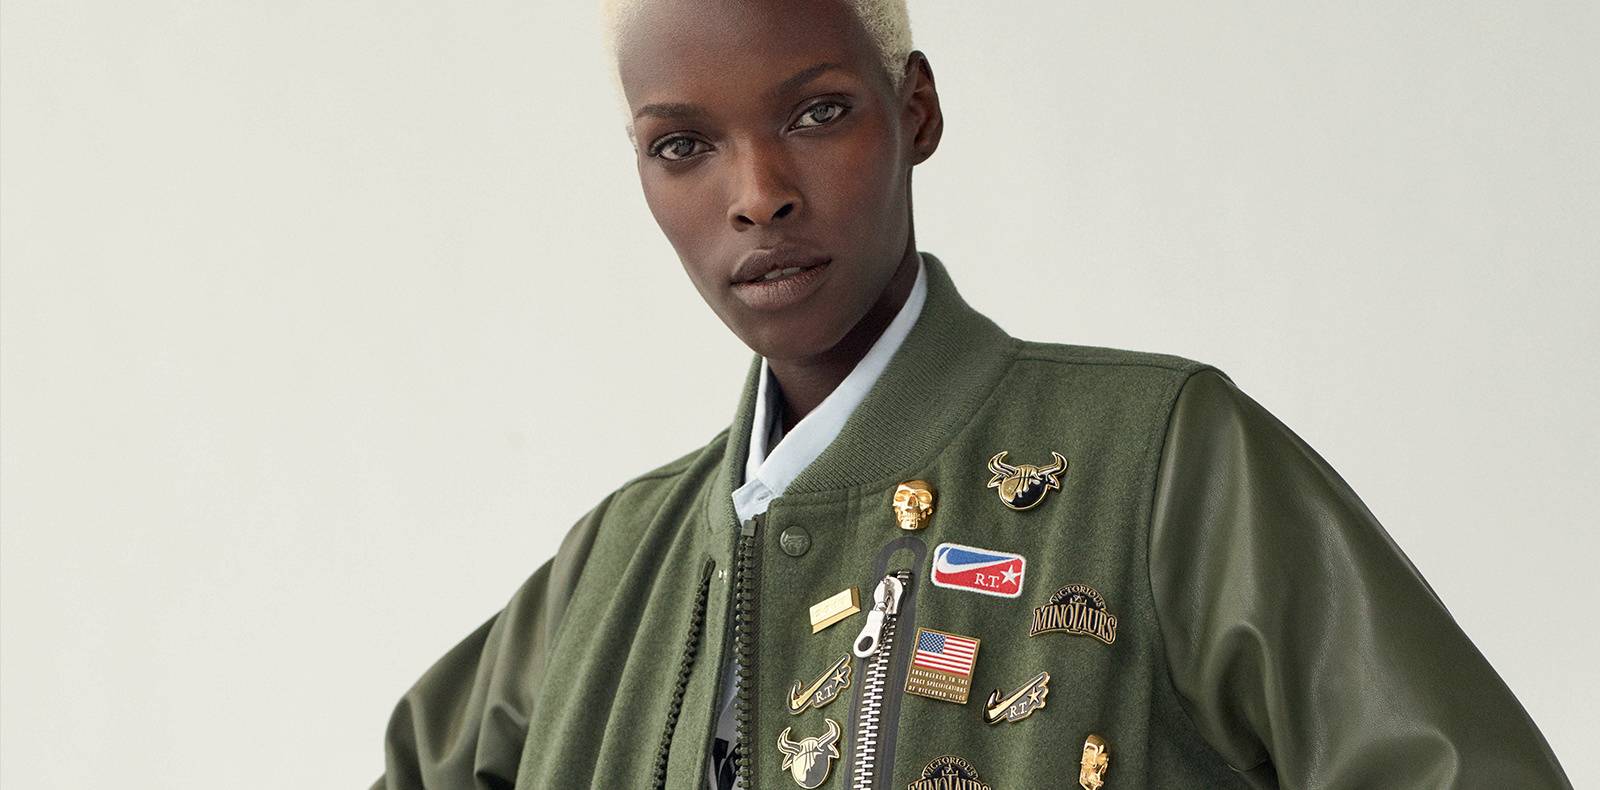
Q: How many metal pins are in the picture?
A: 10